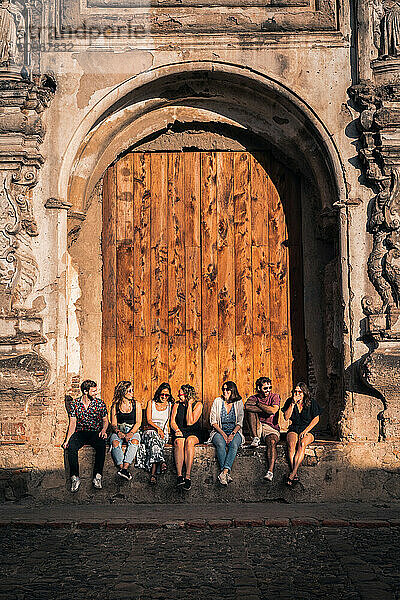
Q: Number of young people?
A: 7